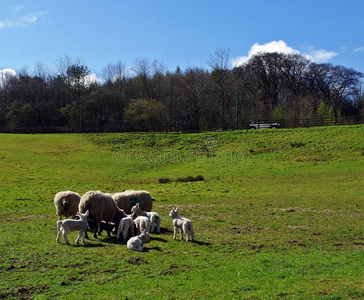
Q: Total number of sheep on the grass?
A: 9